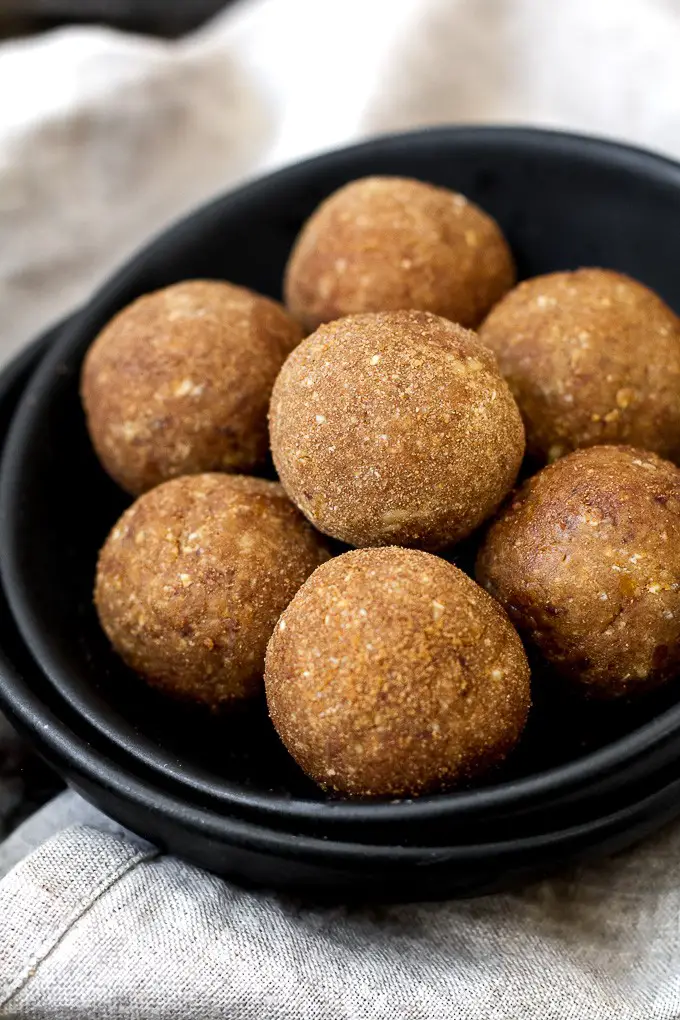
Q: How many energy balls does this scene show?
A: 7